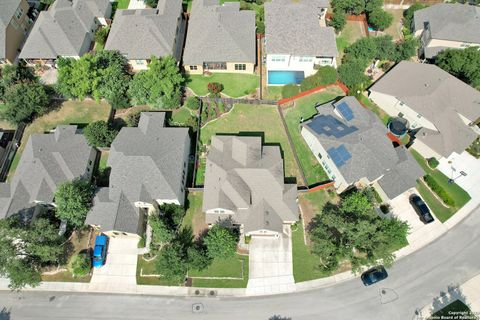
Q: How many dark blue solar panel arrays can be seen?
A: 3